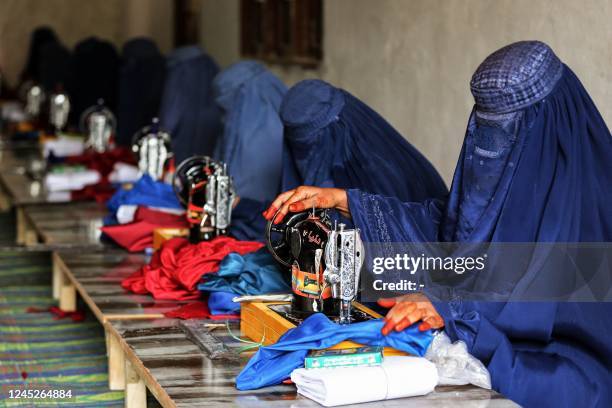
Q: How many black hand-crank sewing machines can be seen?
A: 6